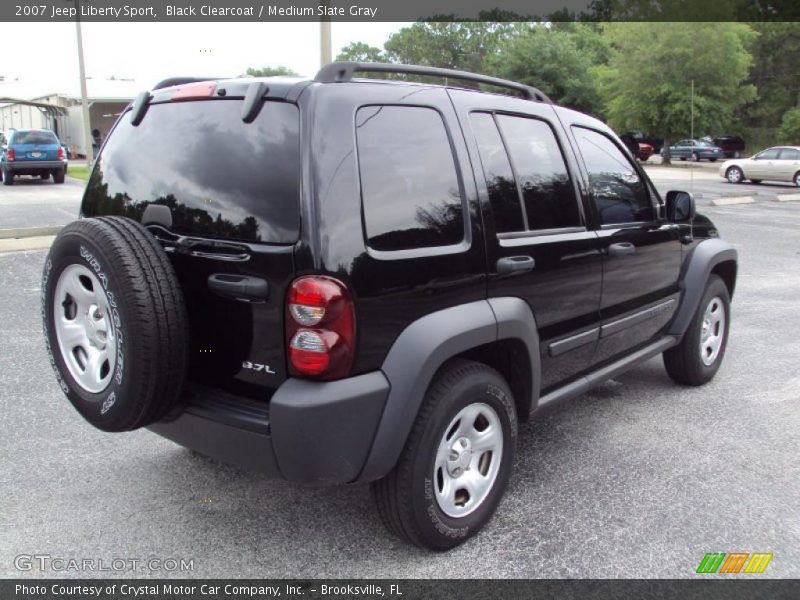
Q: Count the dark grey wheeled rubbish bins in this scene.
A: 0